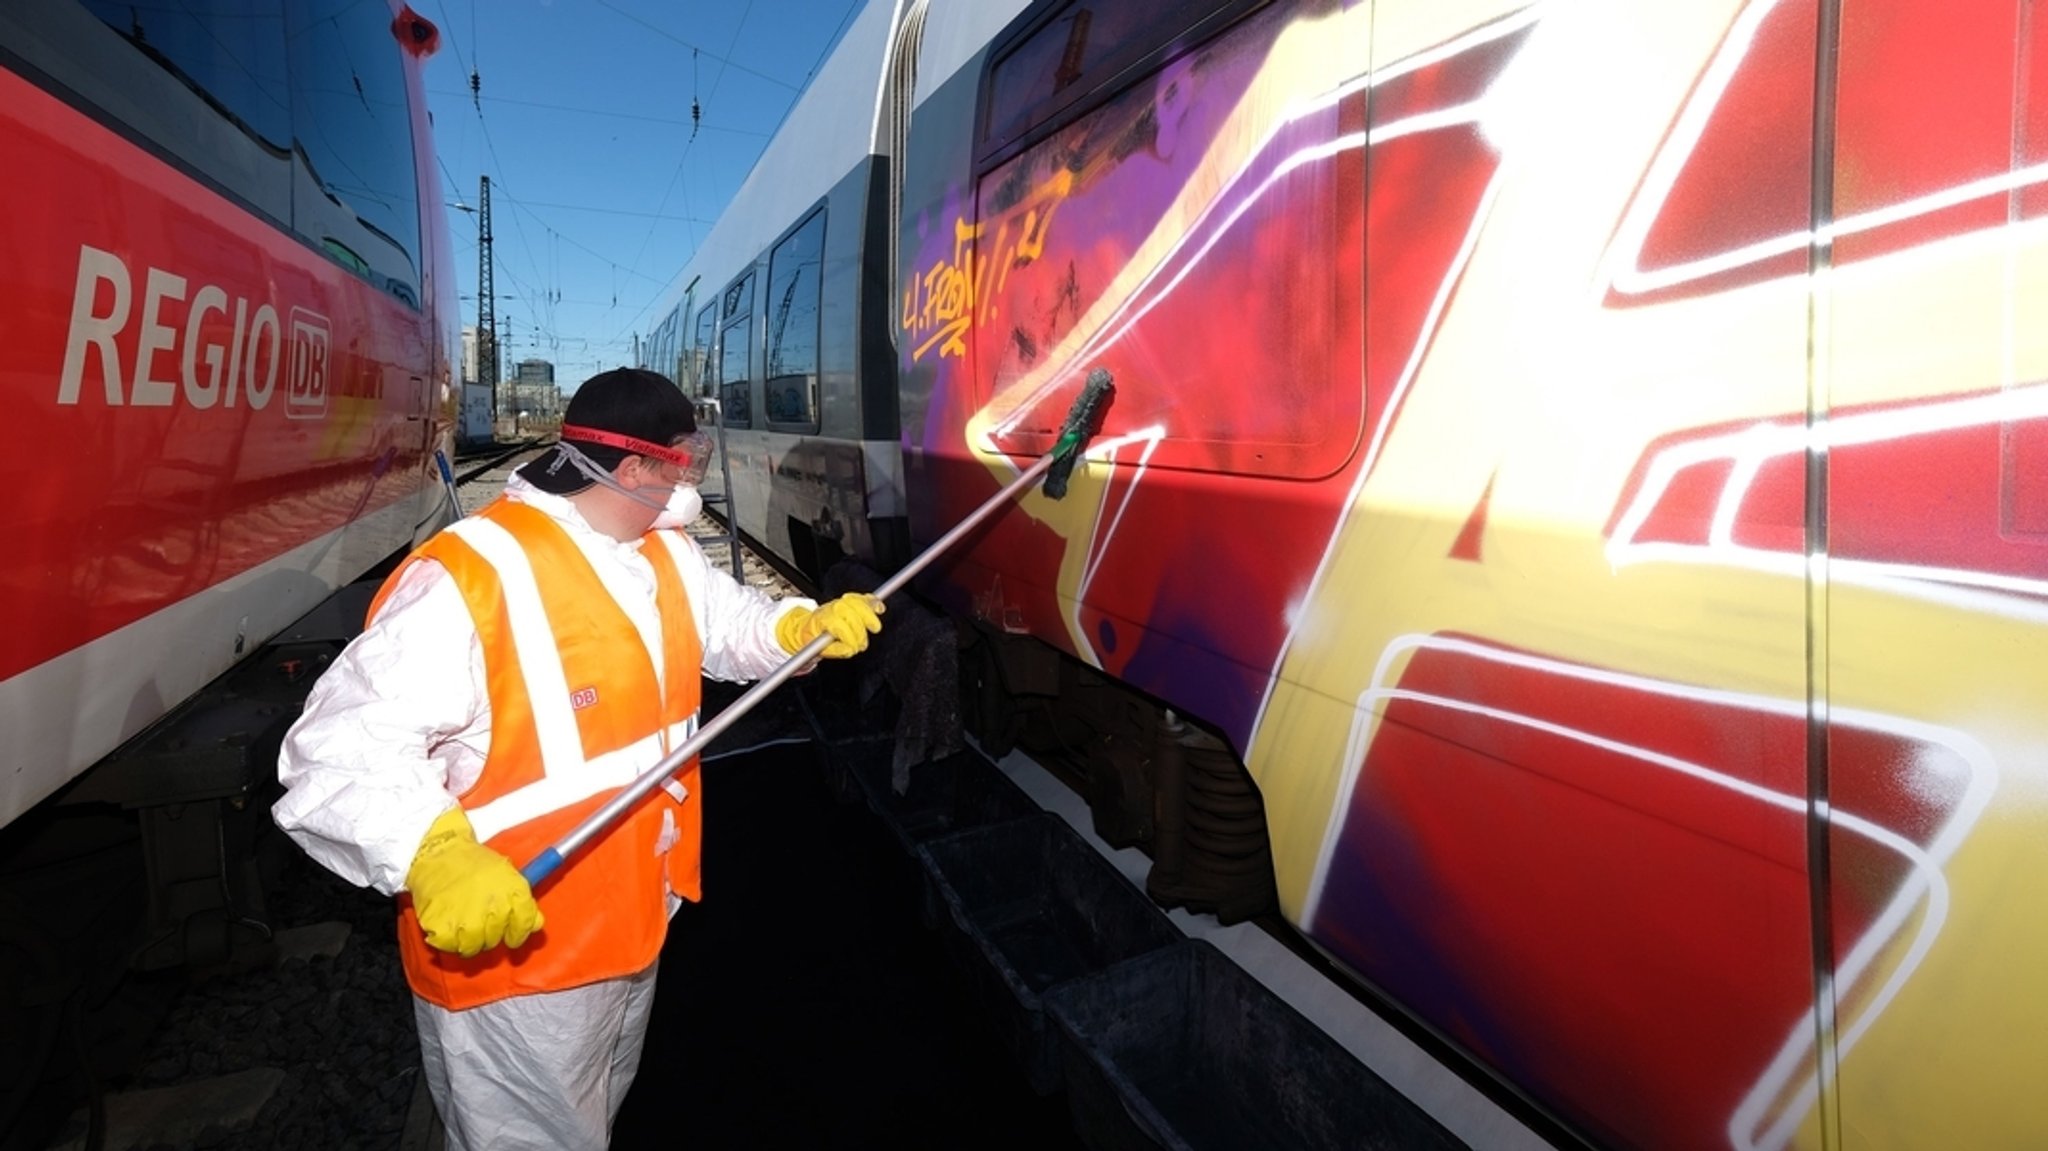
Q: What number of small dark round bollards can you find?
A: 0